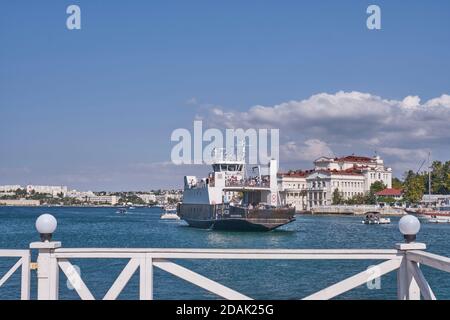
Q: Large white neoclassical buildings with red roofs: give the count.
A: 1